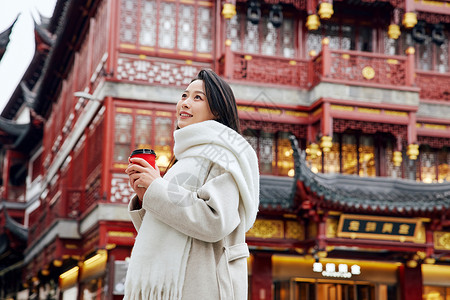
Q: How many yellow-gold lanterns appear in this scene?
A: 9